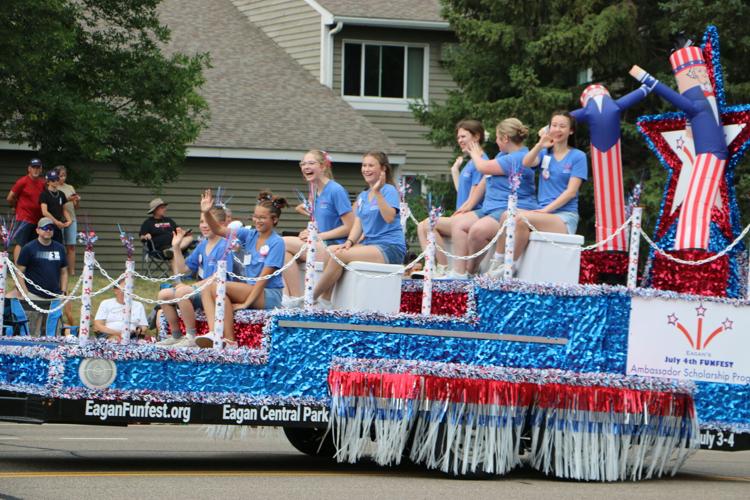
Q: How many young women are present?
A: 7